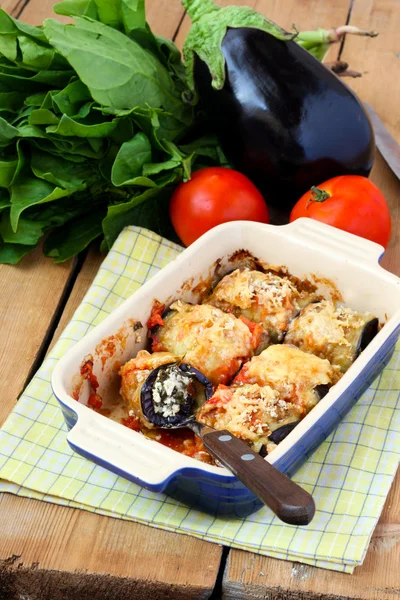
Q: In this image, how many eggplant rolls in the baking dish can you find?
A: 6